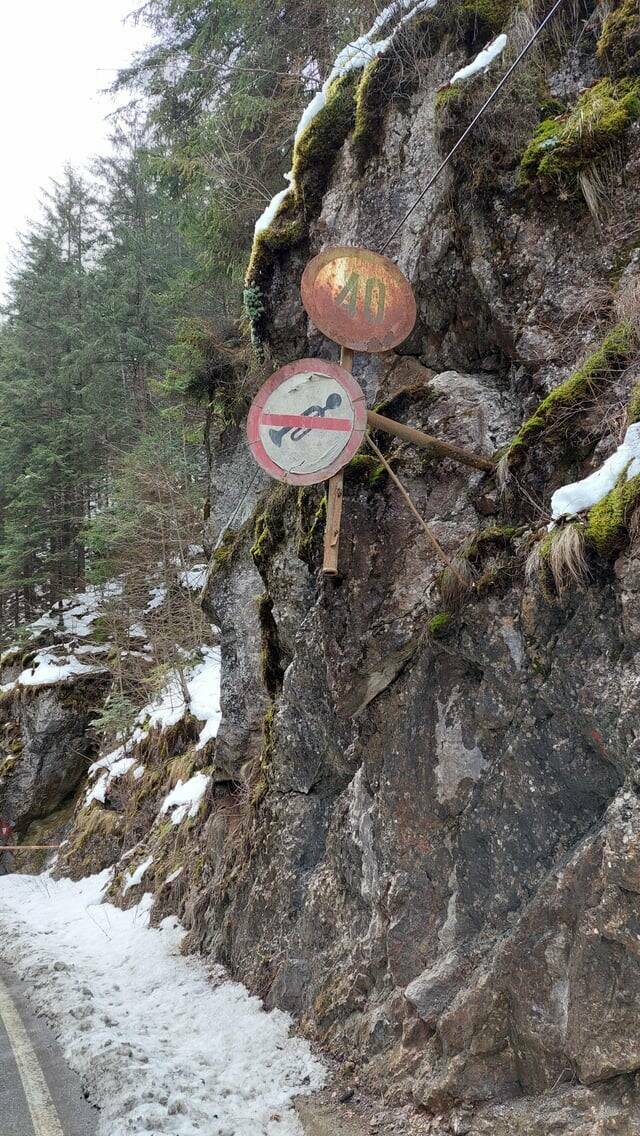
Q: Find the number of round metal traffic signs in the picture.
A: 2